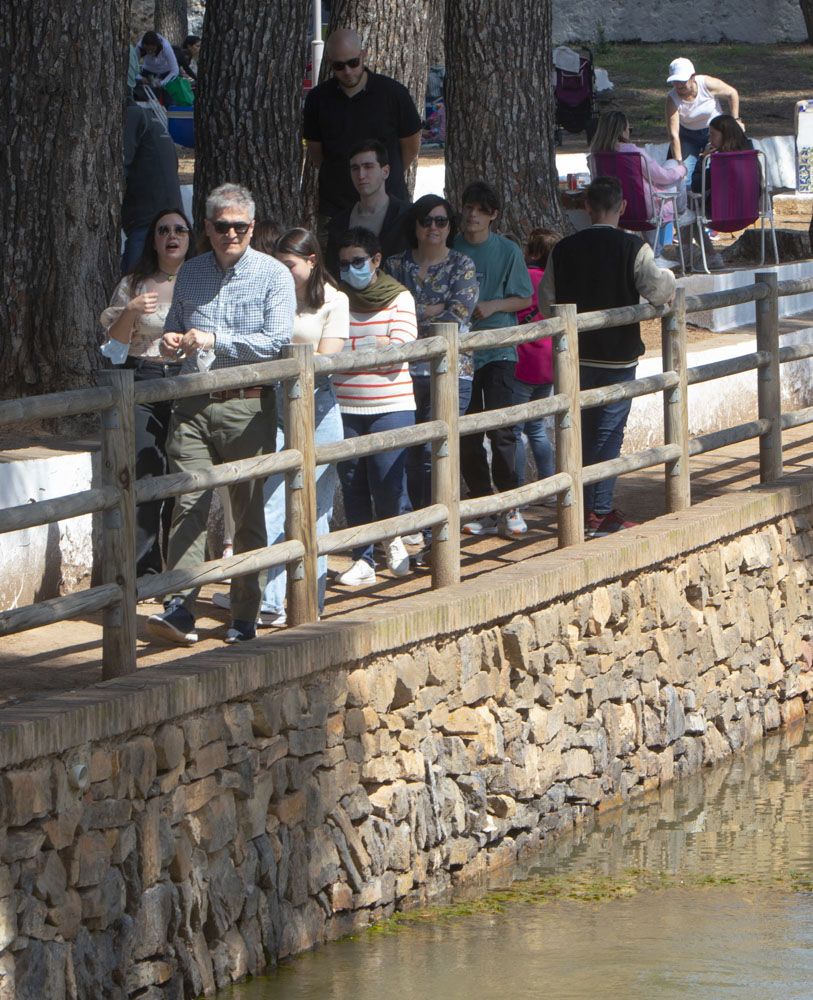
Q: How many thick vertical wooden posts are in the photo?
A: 6